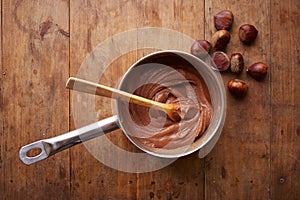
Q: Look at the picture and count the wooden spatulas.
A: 1